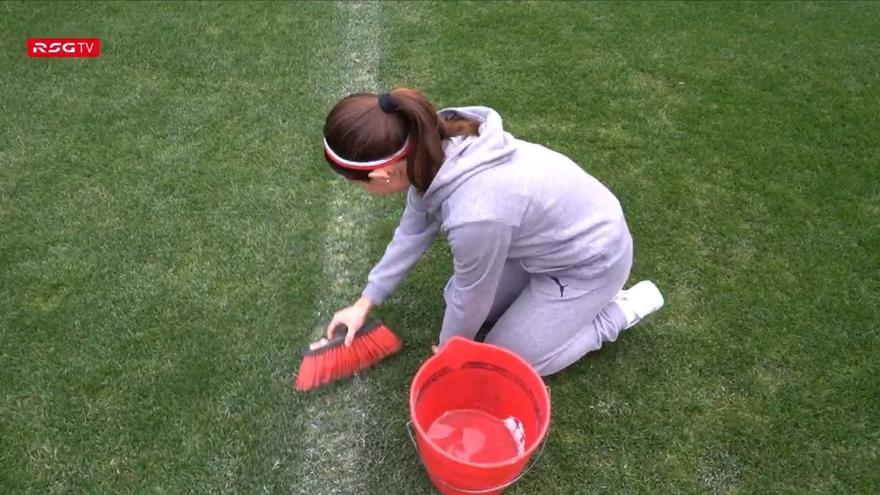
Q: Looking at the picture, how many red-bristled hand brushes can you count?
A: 1